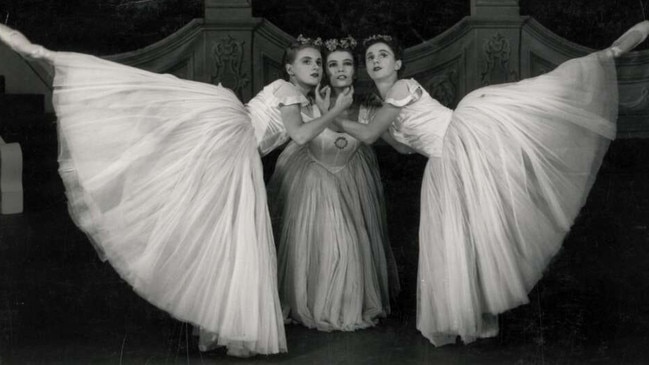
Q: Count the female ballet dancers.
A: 3